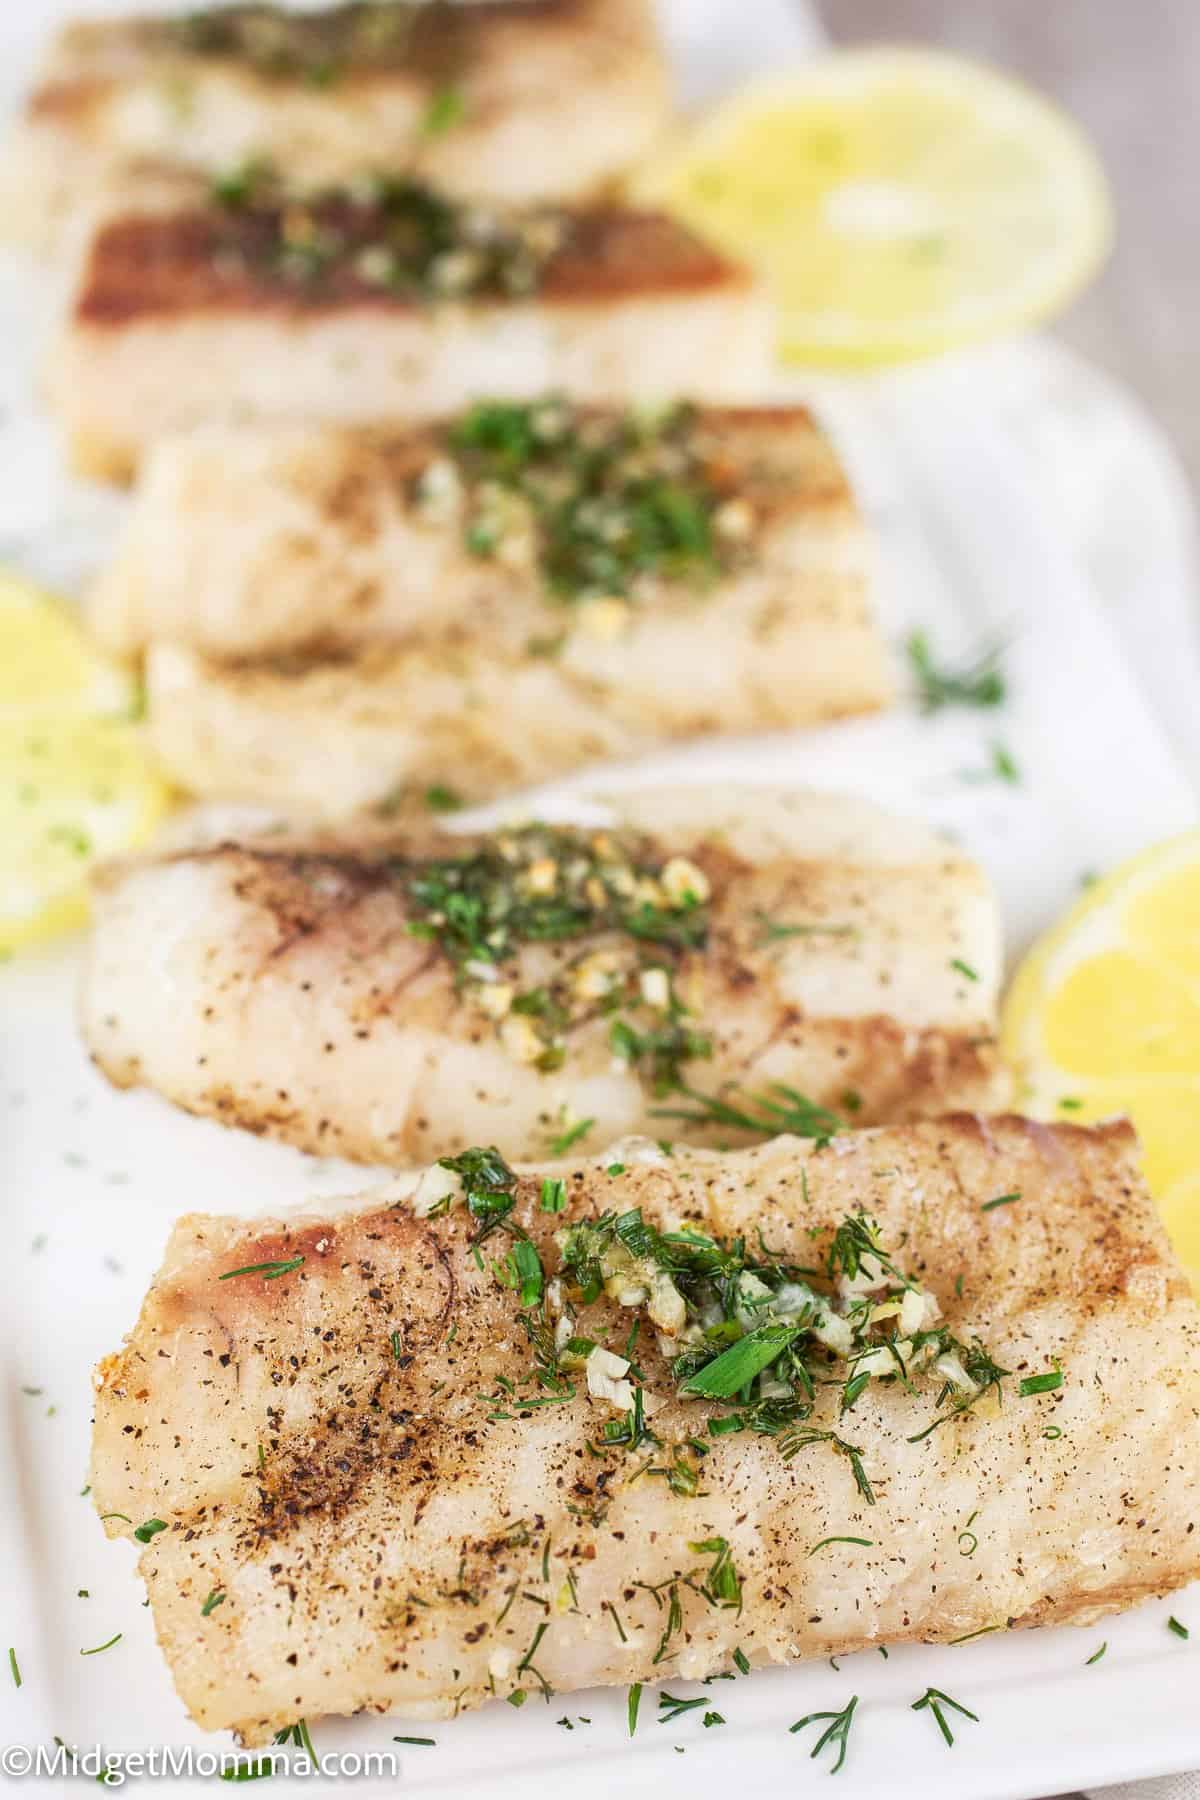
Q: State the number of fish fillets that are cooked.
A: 5